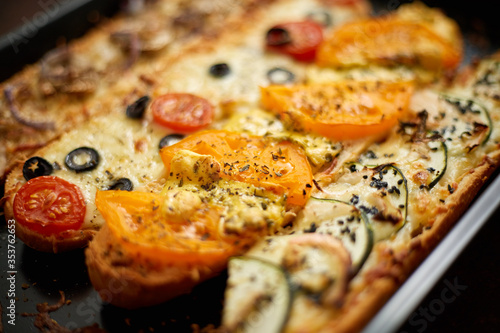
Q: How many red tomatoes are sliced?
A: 3